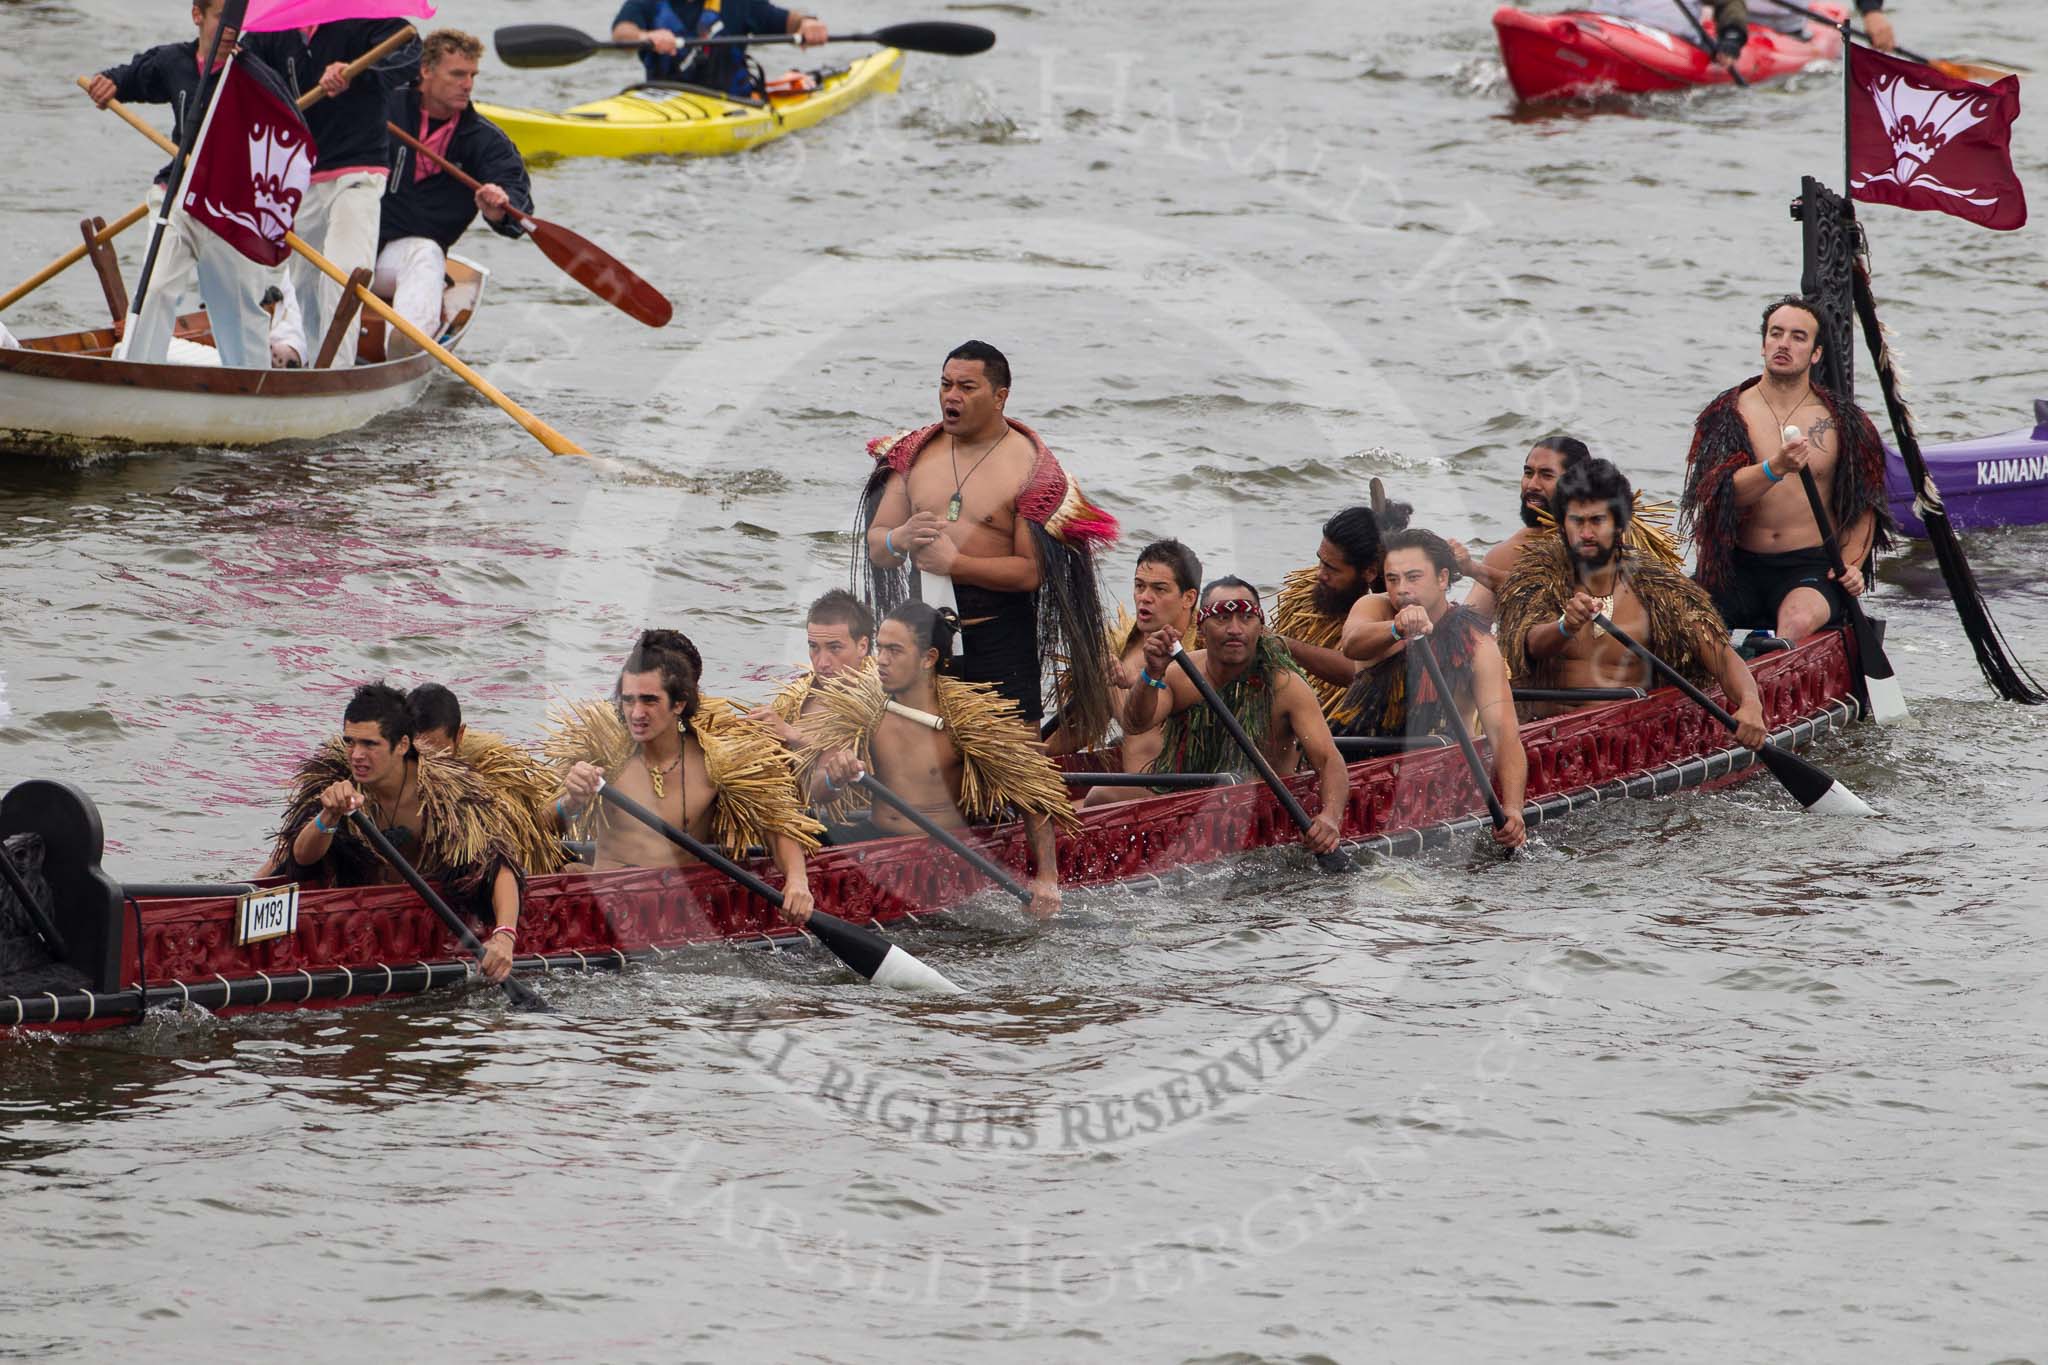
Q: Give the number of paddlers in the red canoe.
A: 14